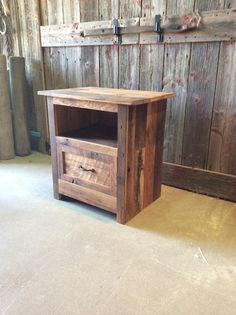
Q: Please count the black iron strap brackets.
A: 2